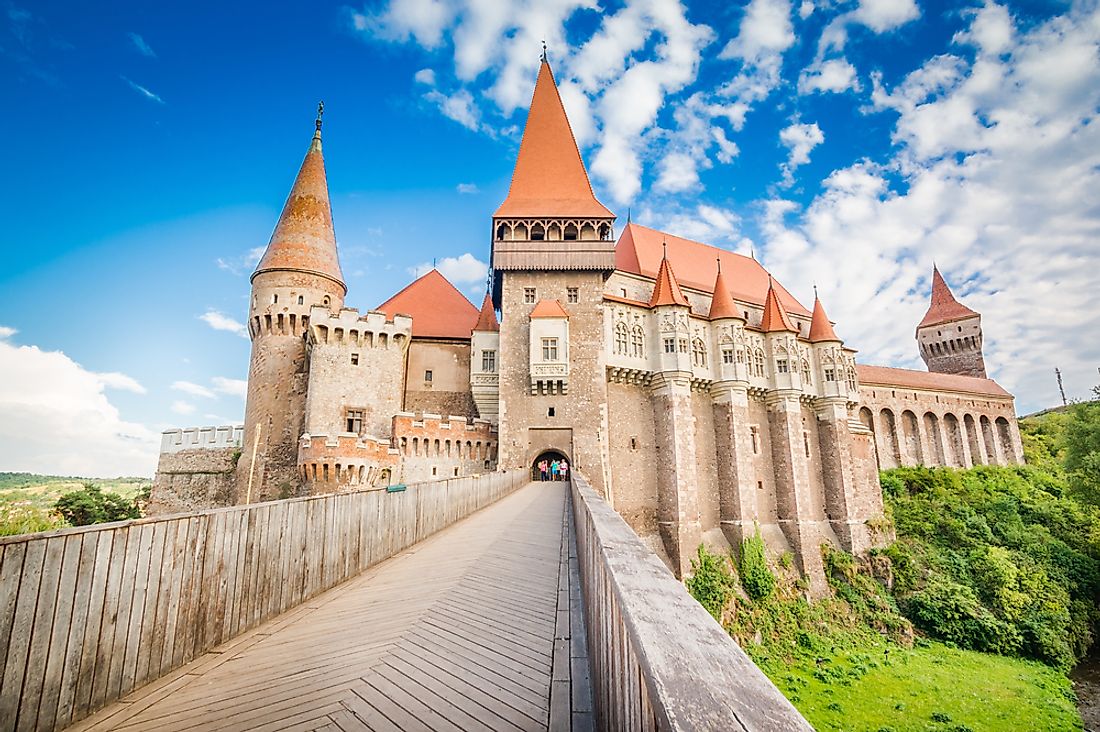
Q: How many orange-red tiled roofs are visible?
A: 12